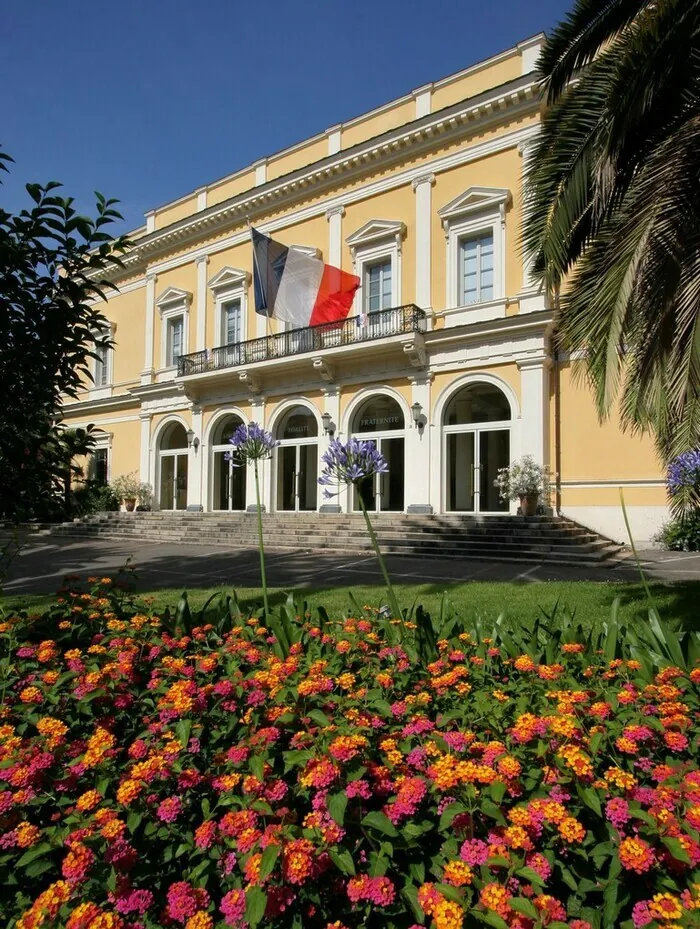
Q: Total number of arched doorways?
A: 5